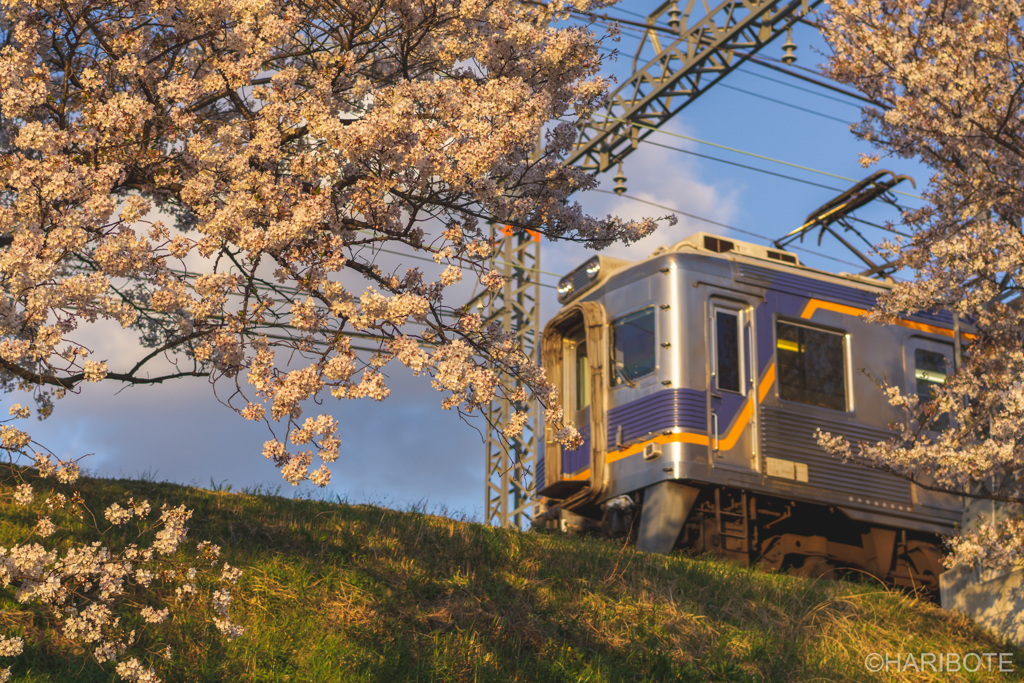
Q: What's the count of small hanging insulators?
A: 3